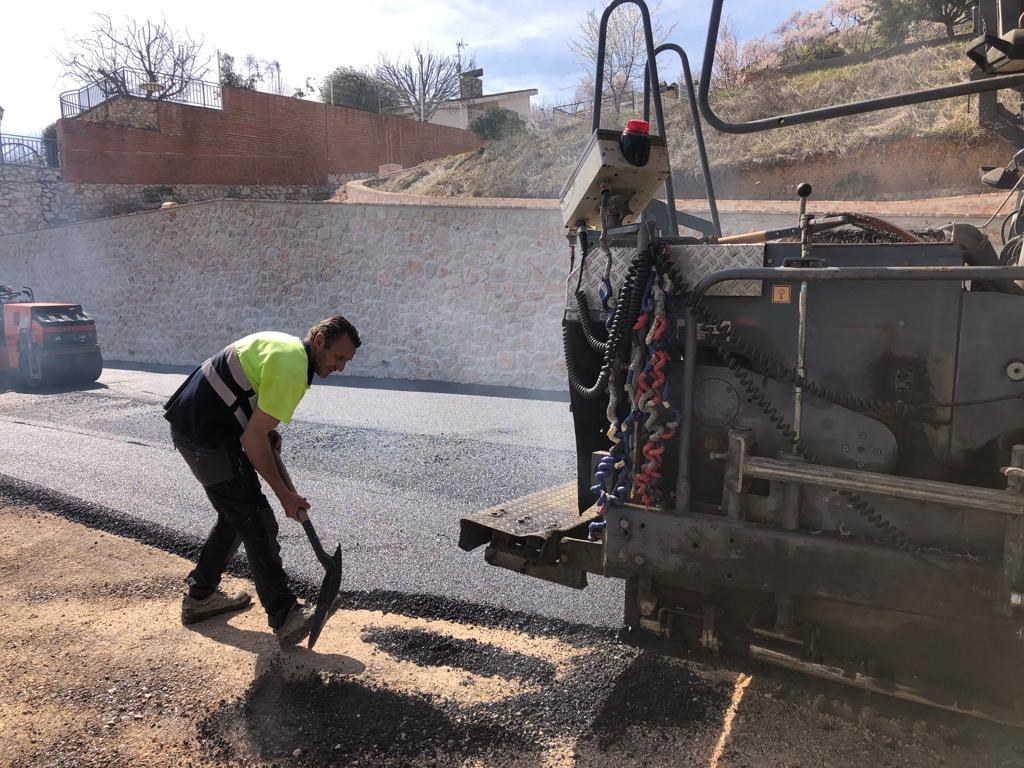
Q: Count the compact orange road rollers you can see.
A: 1